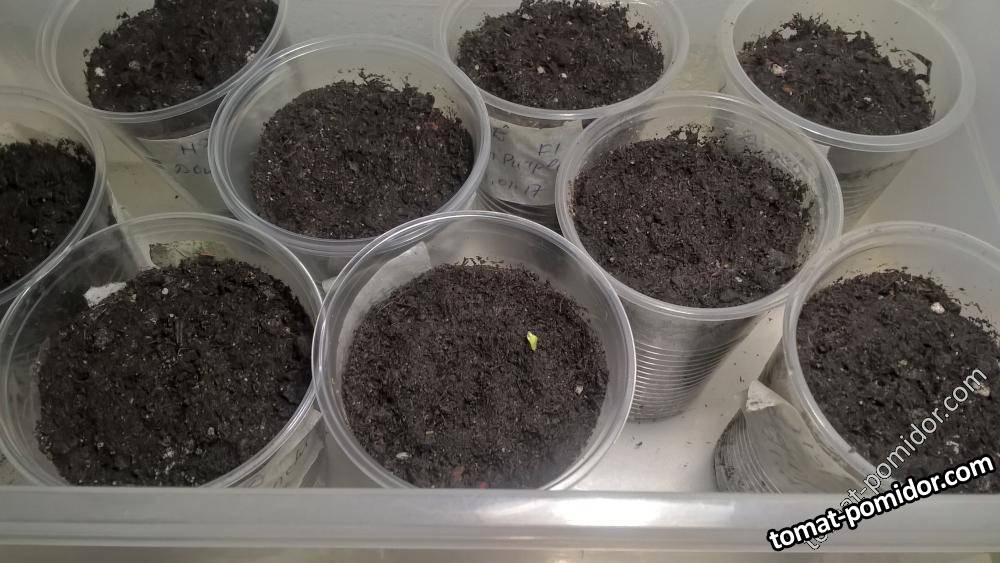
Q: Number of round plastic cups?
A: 9